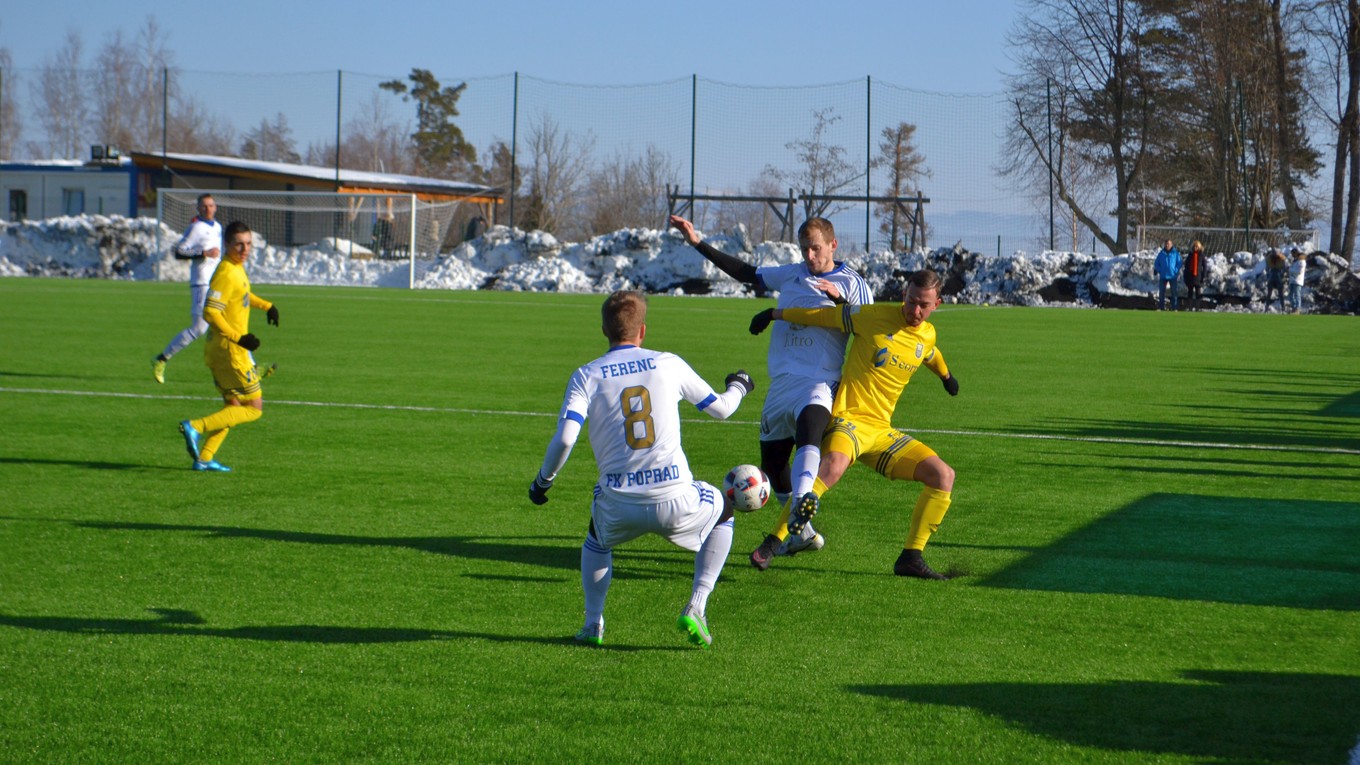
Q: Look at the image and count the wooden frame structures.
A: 2